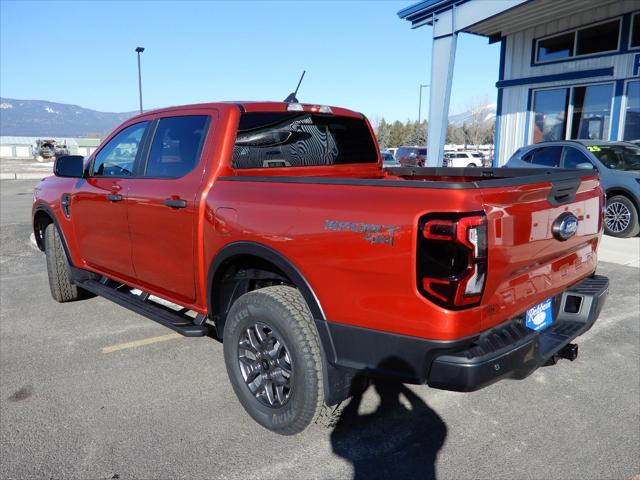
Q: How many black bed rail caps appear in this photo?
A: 2